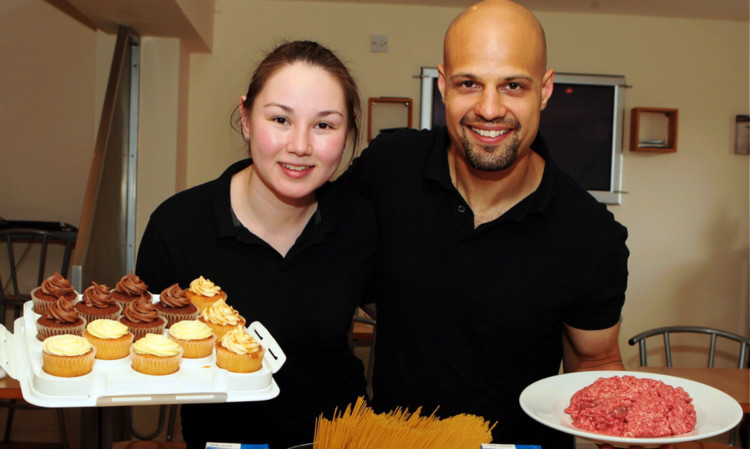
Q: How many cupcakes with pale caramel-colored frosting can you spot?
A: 3